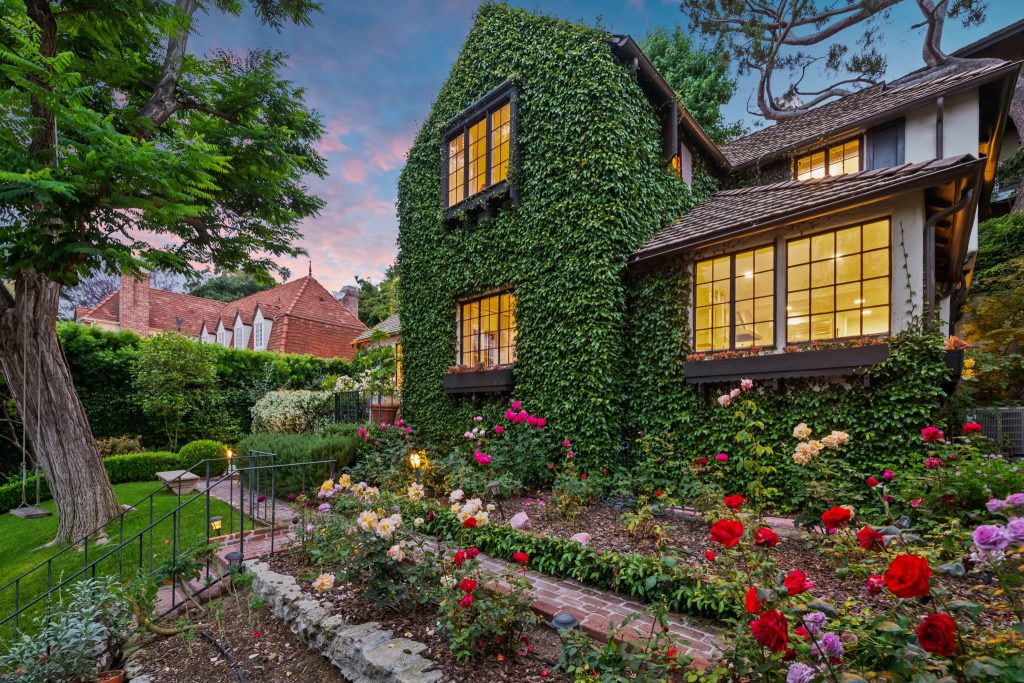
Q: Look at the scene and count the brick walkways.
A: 2